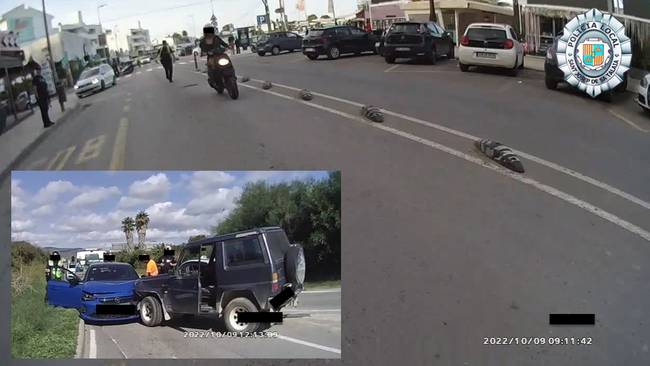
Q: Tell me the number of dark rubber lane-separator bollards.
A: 5